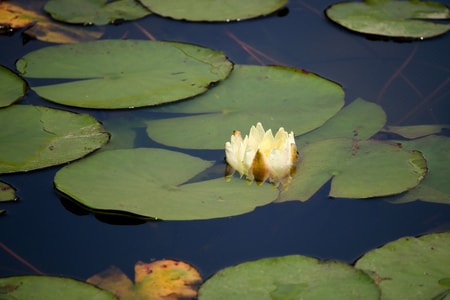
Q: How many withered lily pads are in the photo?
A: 2